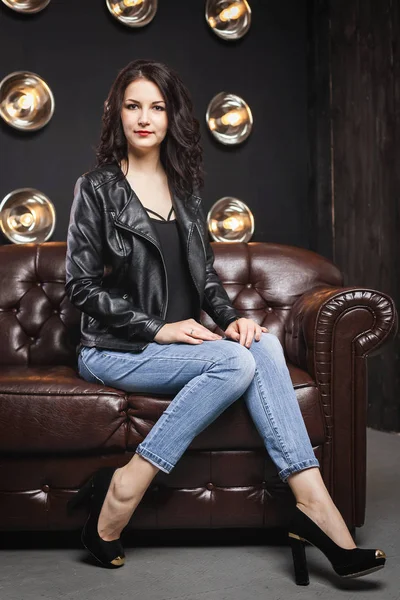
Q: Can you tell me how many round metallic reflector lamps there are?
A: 7